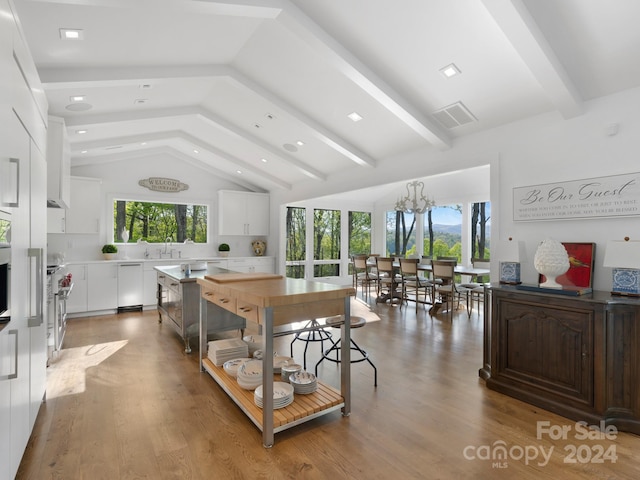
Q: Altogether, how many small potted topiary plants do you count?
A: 2